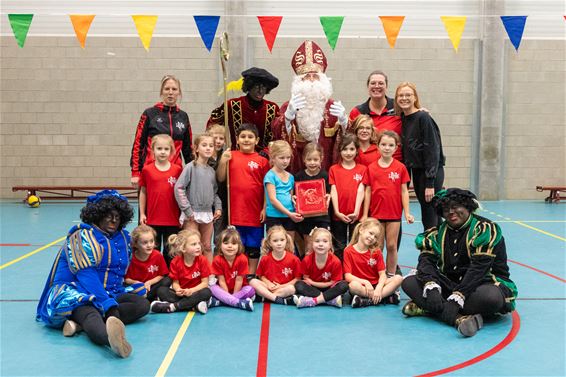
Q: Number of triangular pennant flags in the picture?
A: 9